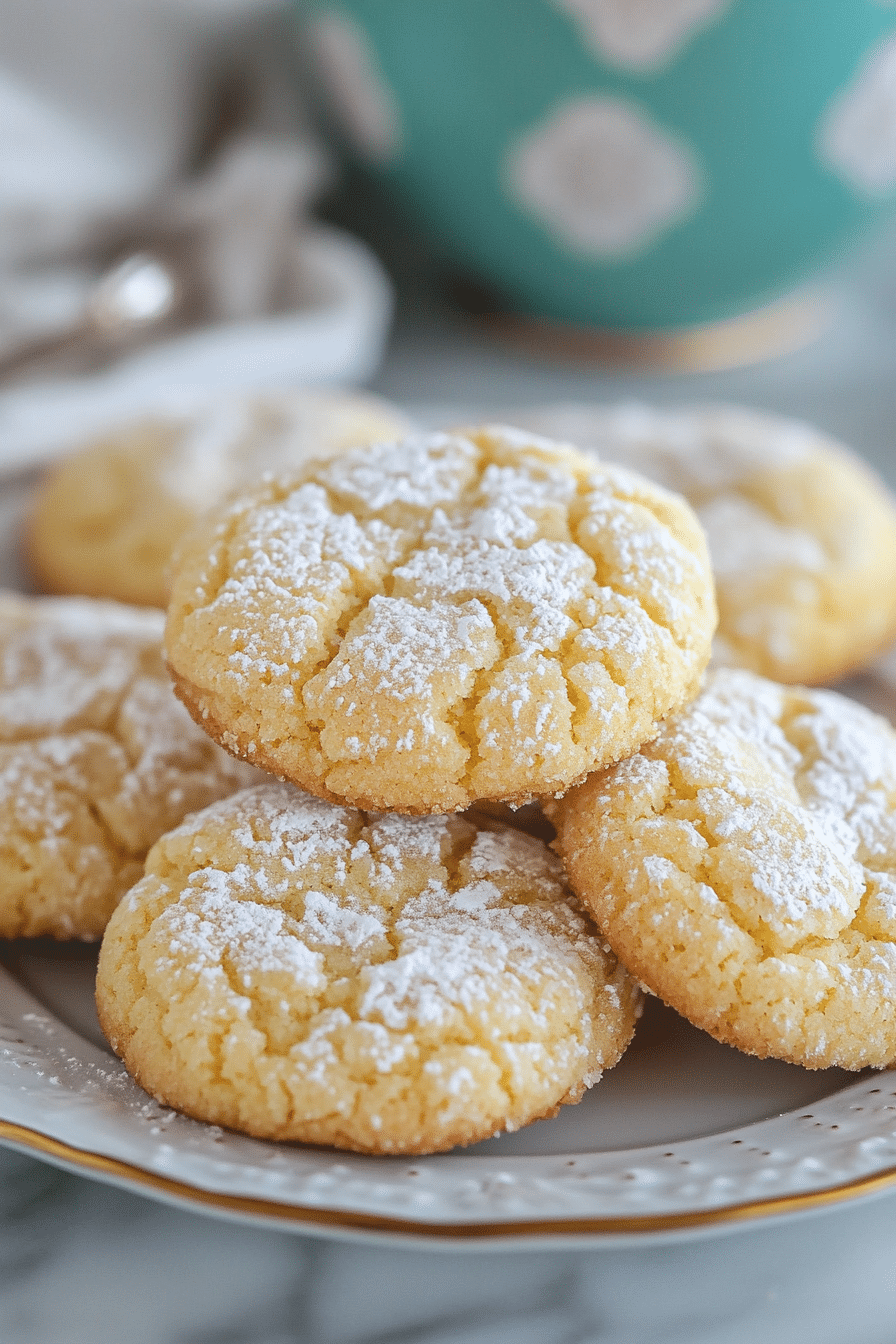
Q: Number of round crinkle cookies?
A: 6